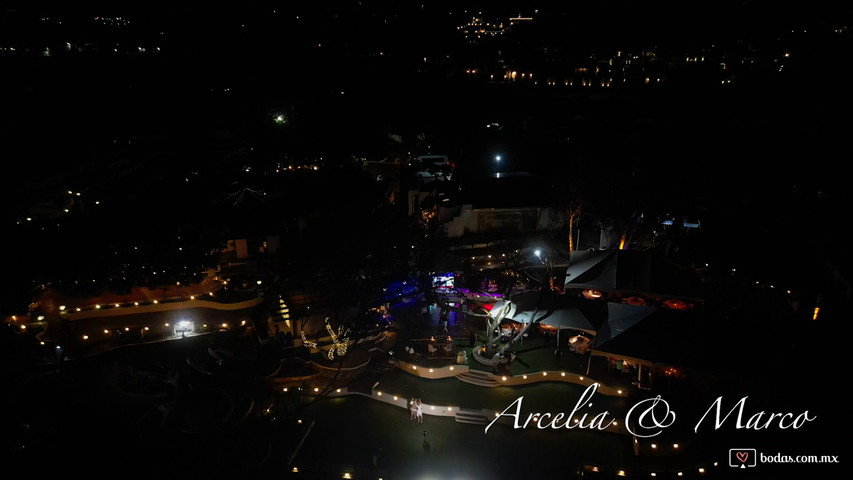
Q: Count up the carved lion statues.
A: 0